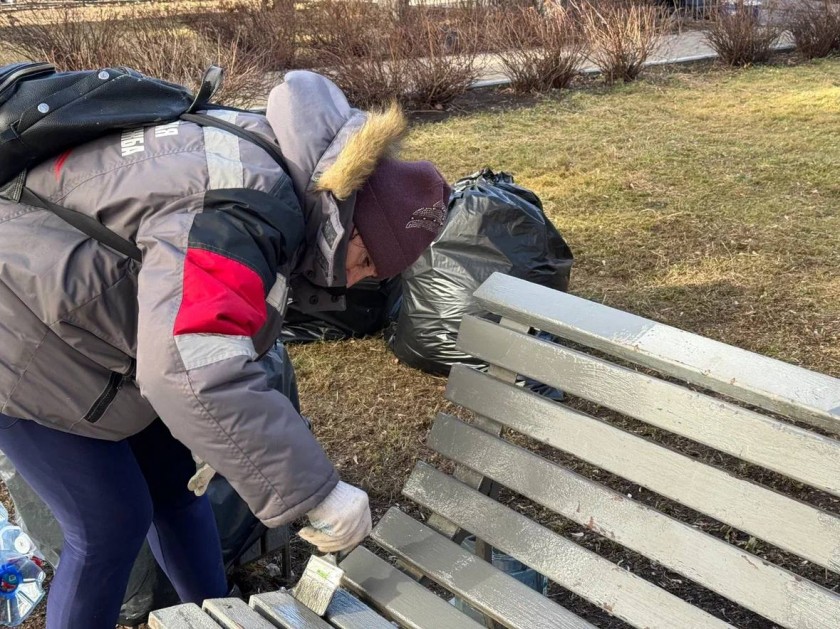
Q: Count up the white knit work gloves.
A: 2